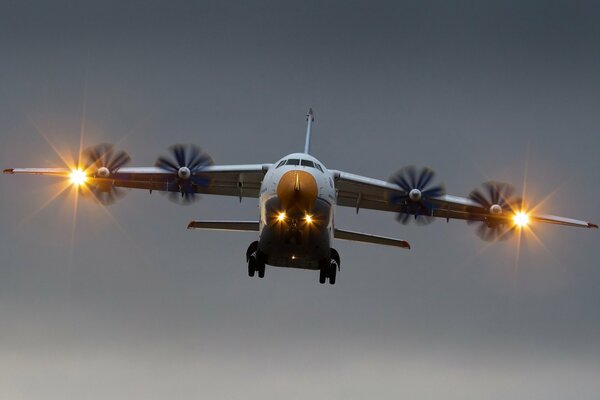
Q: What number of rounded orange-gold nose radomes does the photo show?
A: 1